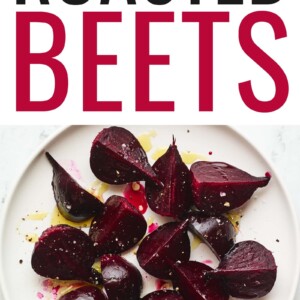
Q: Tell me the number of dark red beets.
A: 13